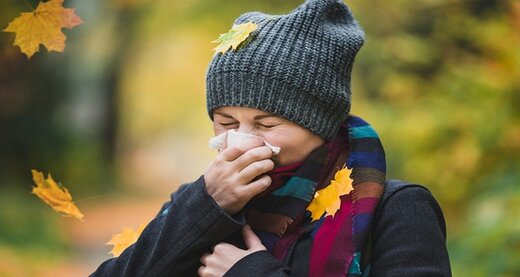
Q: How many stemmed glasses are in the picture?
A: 0